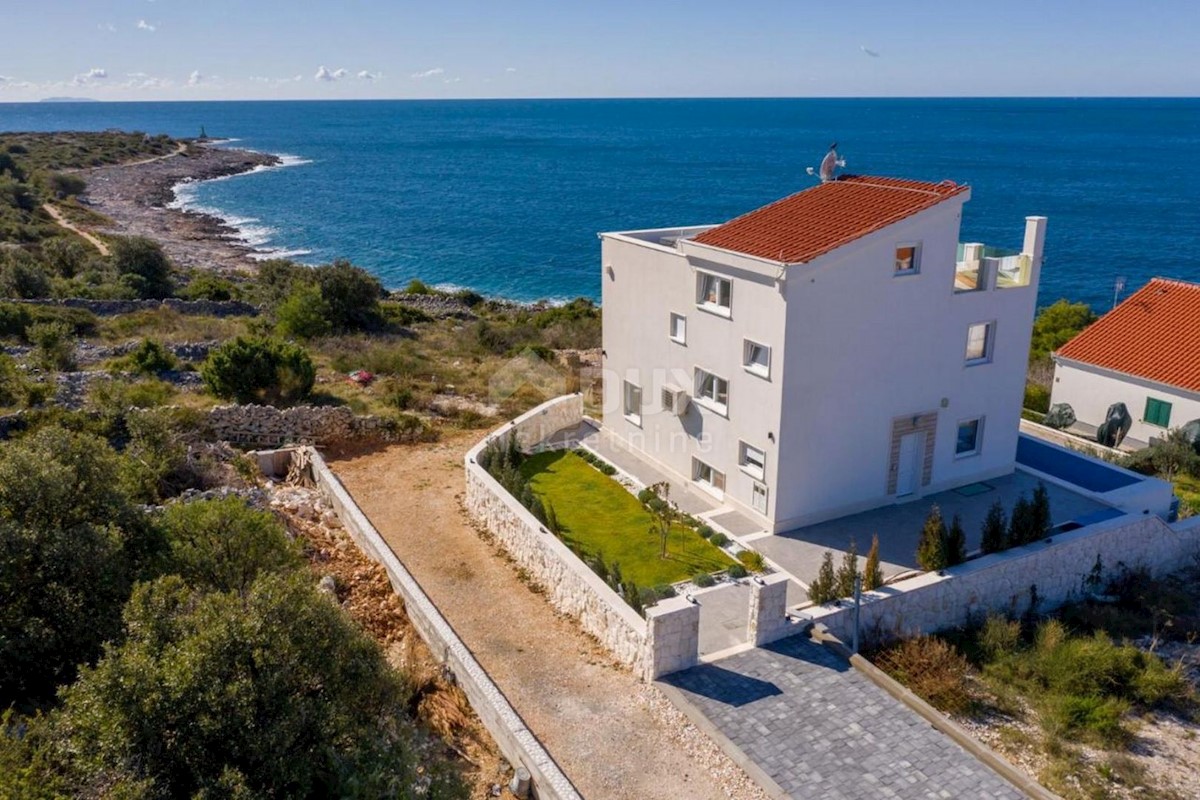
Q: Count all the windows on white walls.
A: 11